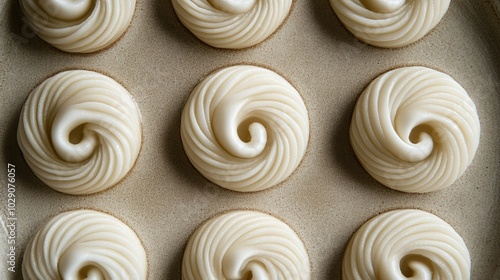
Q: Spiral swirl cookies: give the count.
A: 9